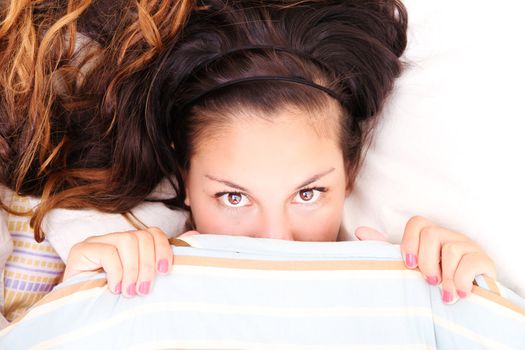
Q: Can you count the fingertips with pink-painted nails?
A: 8